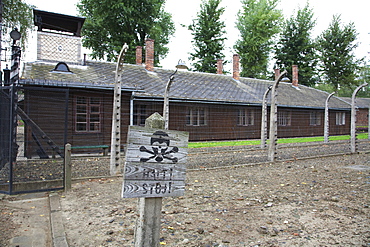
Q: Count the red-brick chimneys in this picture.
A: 6